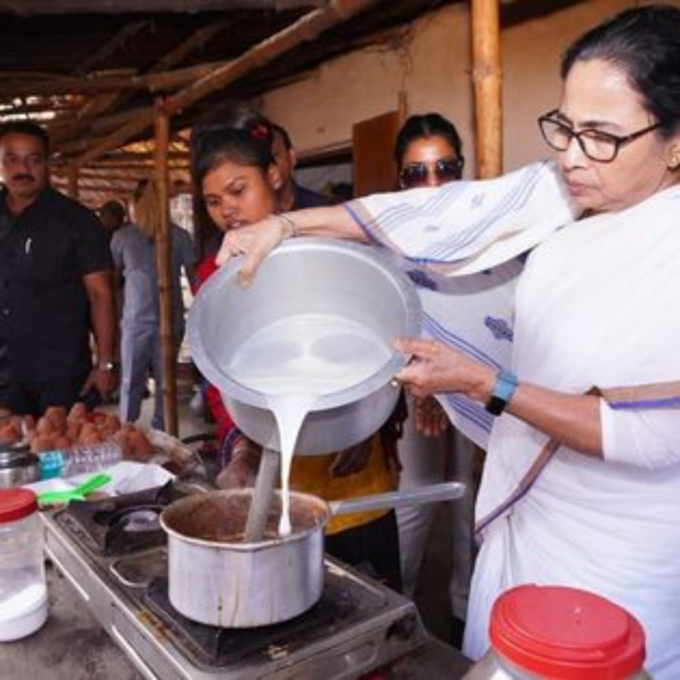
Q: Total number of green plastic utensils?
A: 1